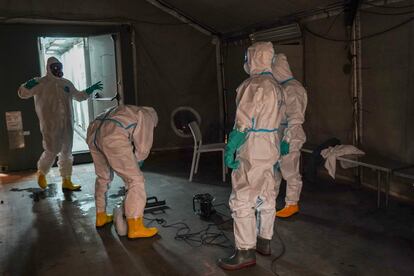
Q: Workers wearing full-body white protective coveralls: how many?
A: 4